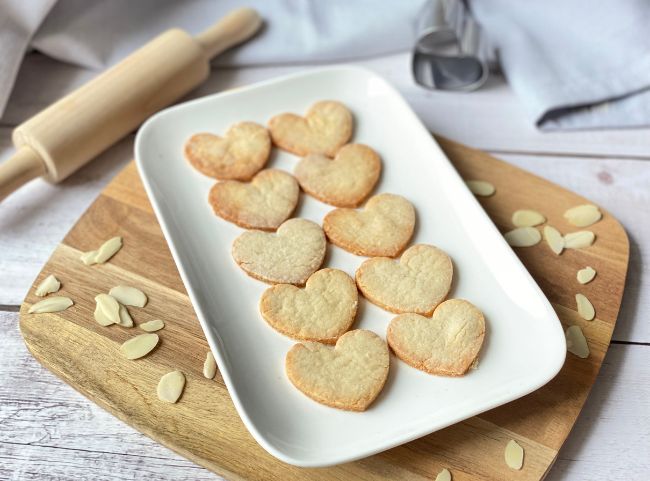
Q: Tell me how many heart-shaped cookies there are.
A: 10